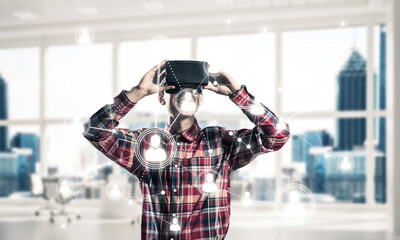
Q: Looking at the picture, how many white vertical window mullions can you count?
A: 5